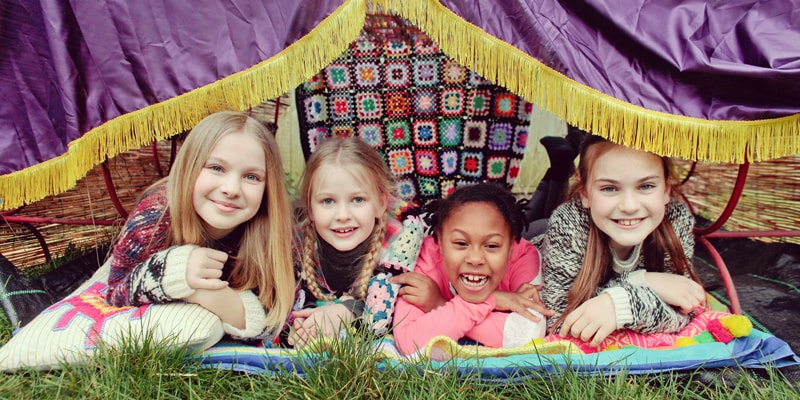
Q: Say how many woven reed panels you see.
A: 2